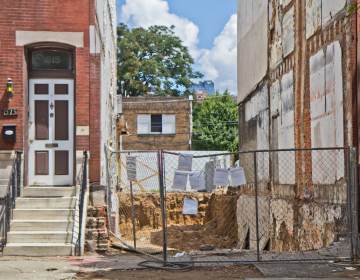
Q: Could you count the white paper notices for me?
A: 6